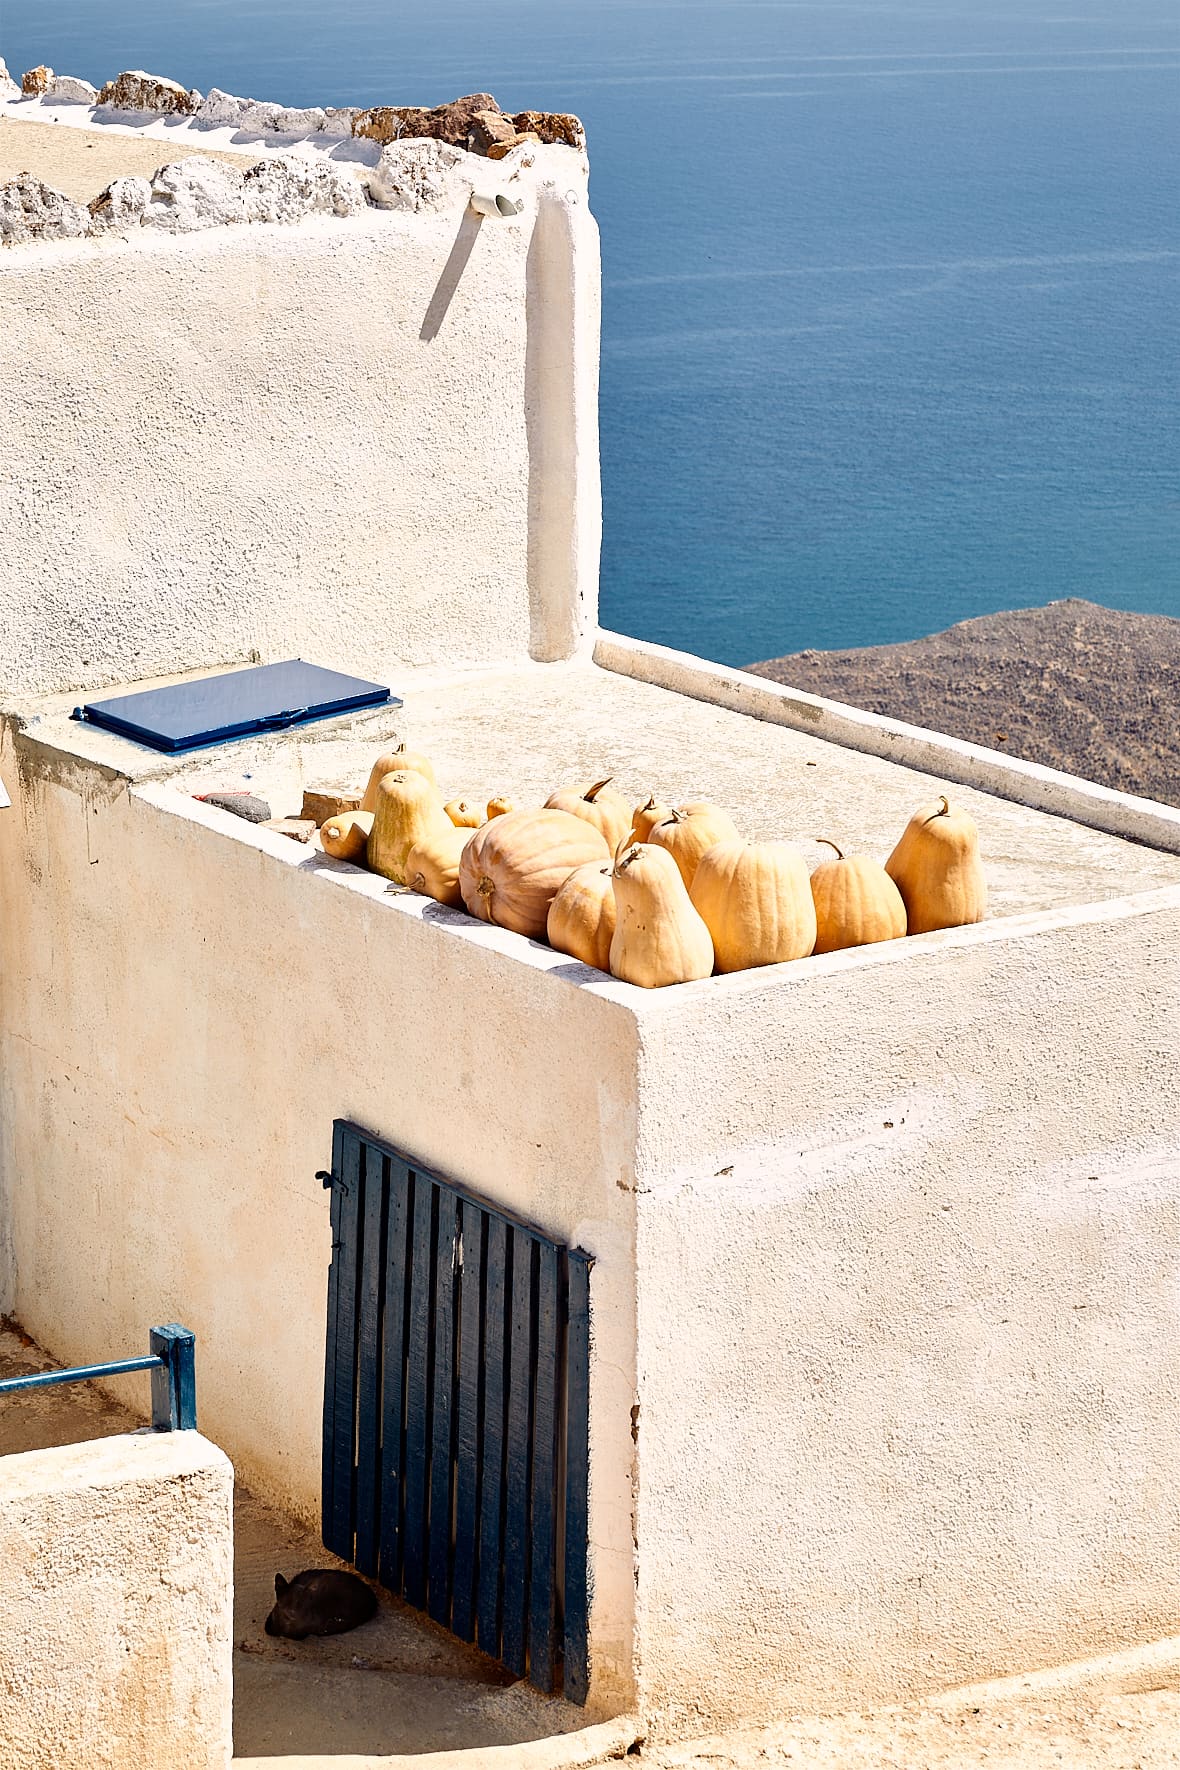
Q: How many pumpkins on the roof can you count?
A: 15